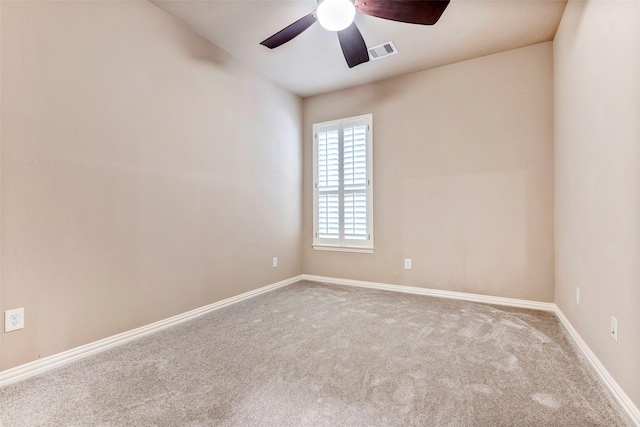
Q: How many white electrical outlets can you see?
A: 5